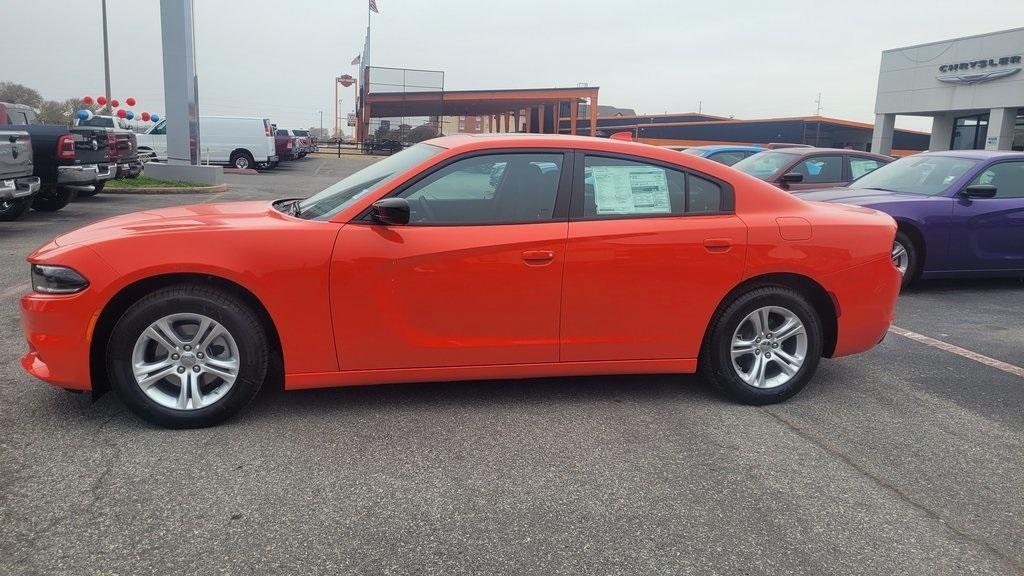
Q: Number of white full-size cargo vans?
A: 1